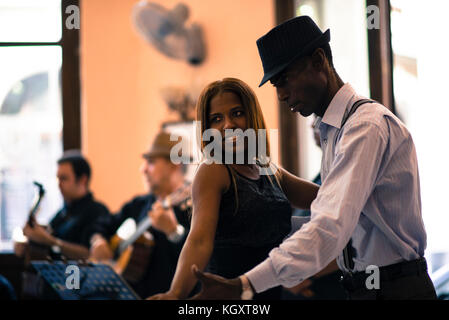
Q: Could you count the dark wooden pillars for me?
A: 3